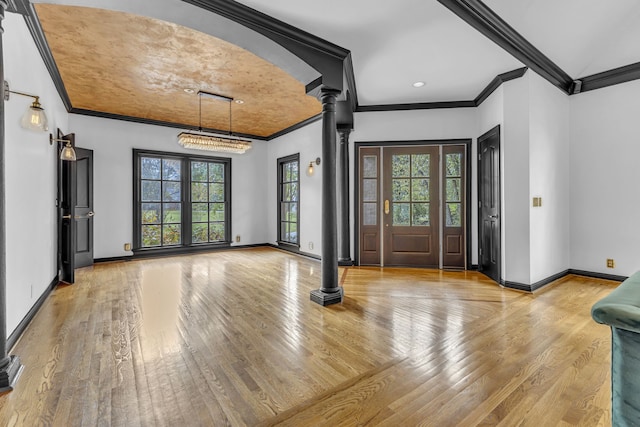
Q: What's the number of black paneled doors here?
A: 3